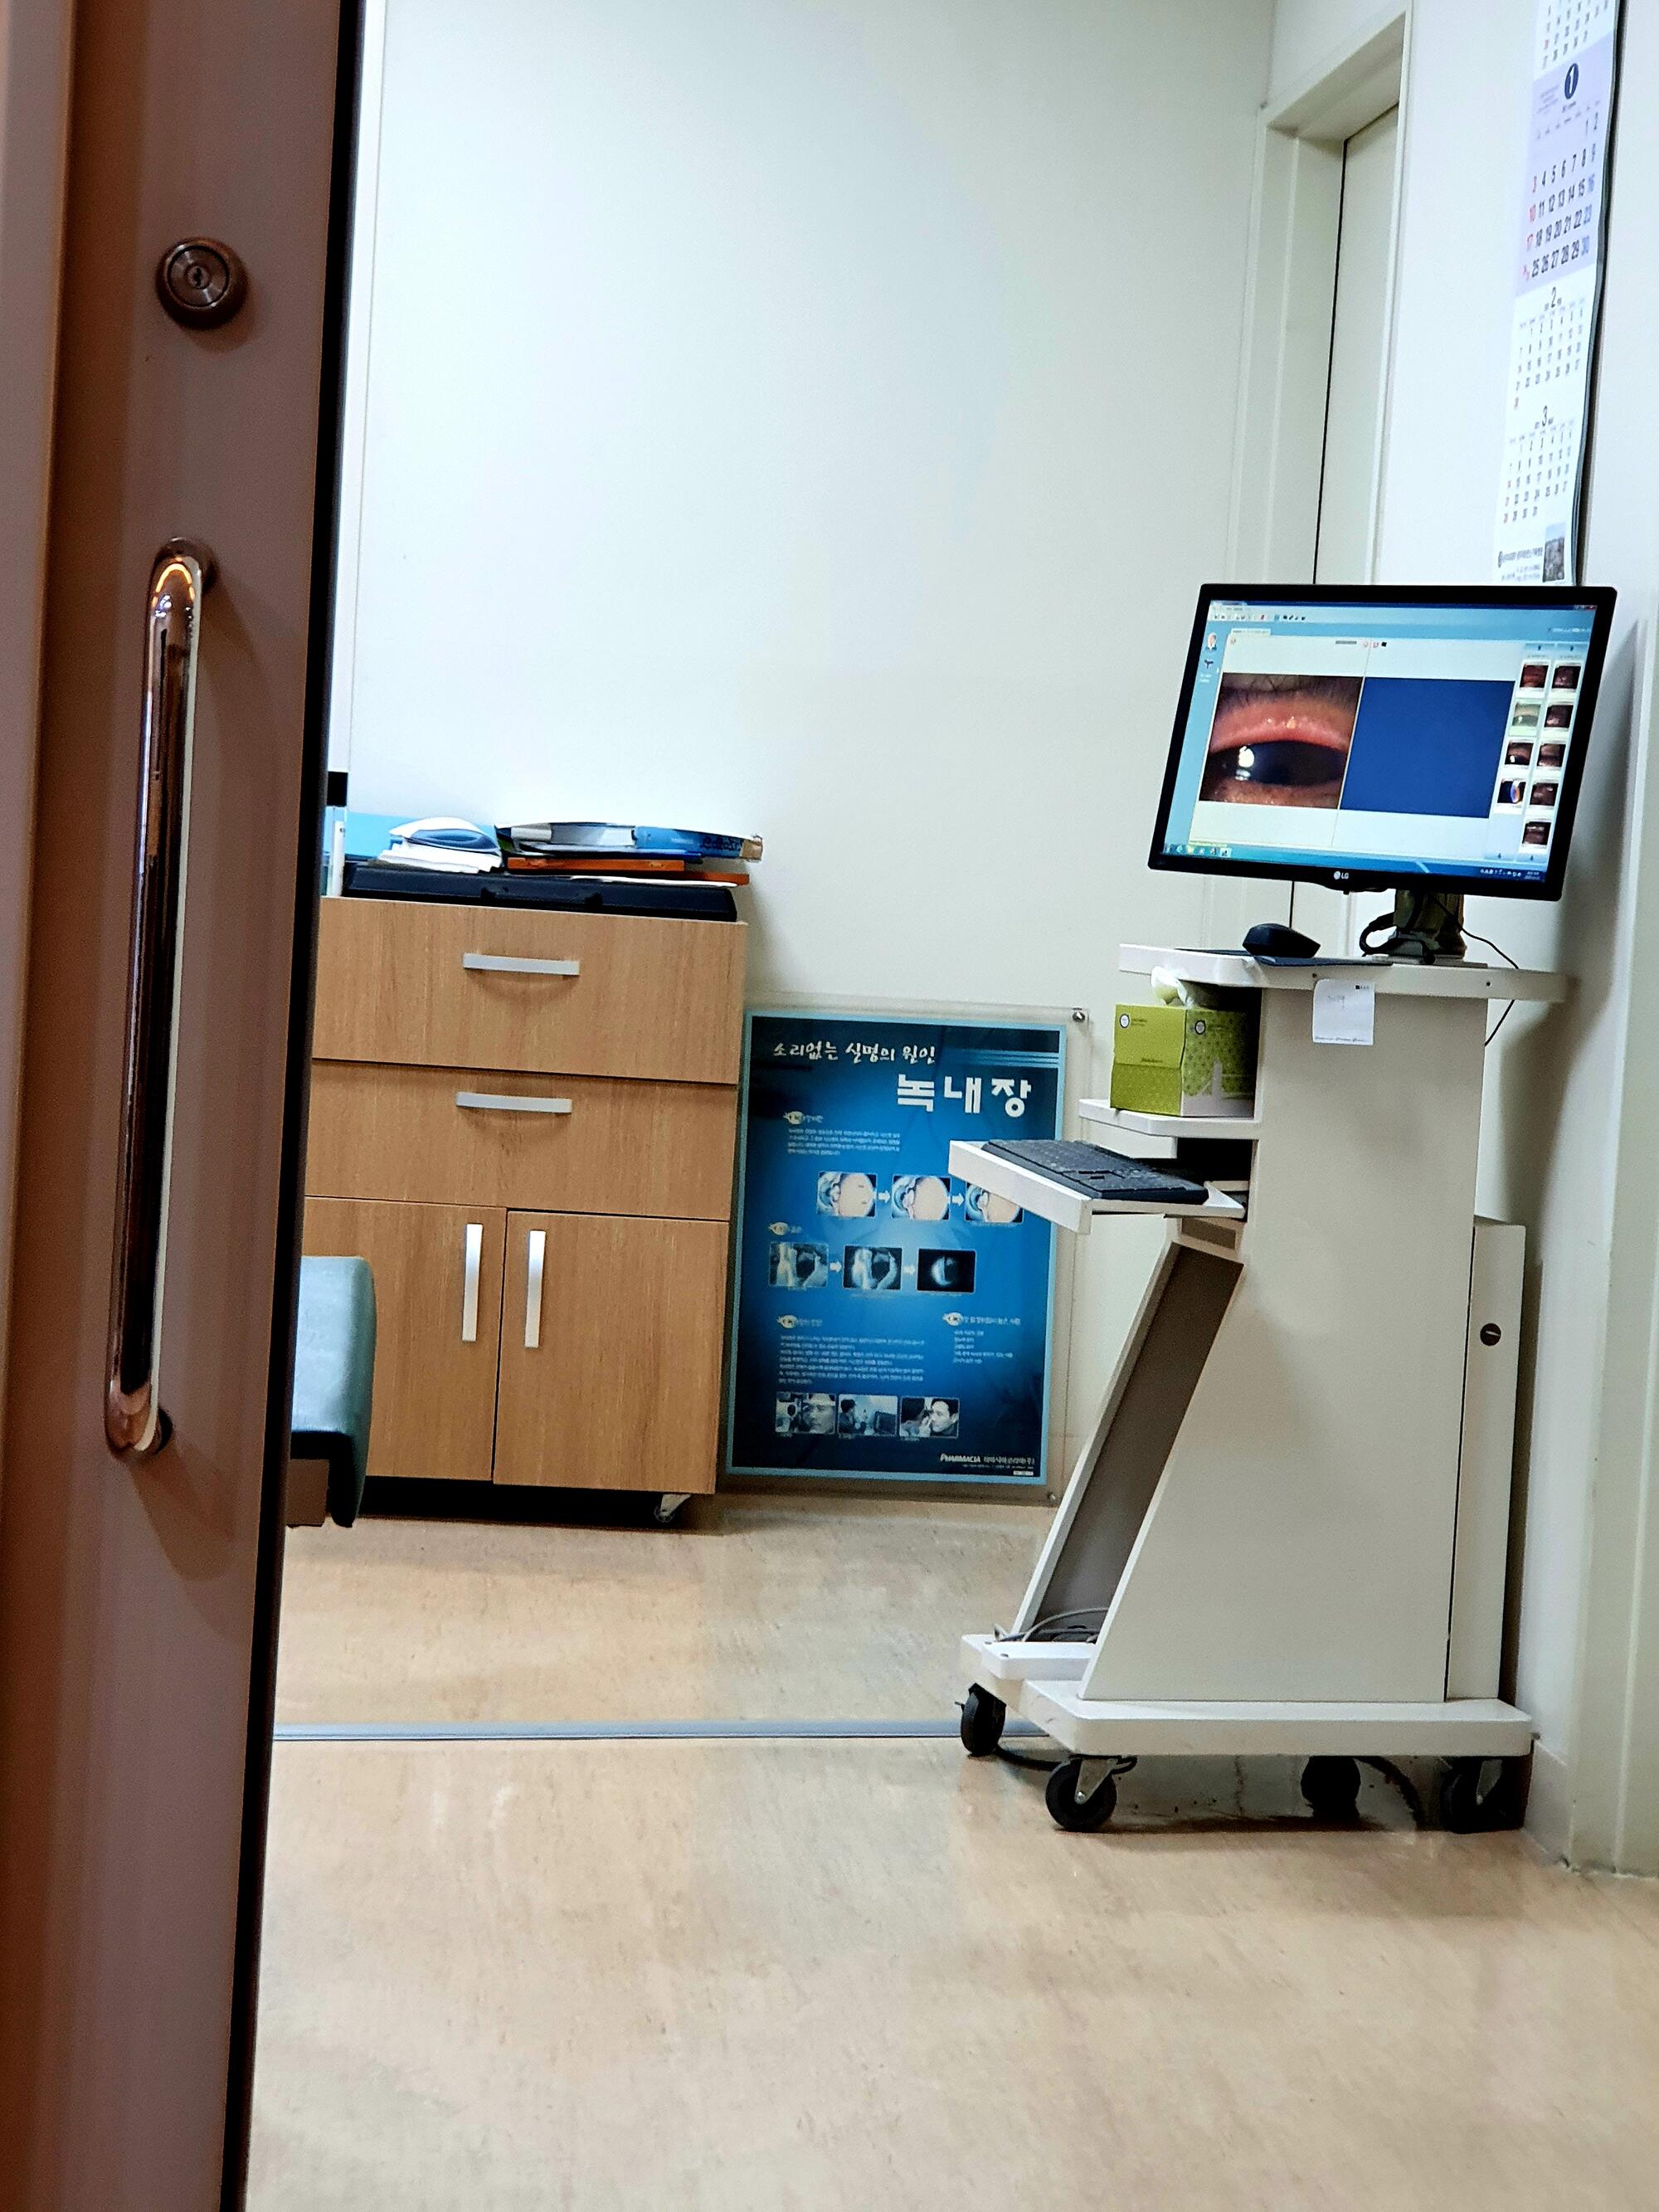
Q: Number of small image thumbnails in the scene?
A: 9